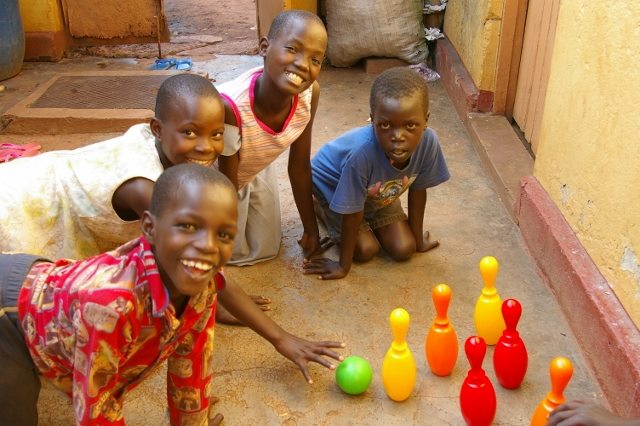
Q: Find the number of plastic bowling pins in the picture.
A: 6